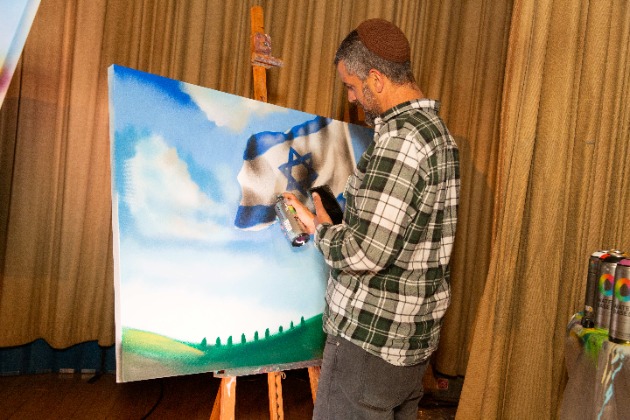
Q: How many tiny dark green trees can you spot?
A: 9